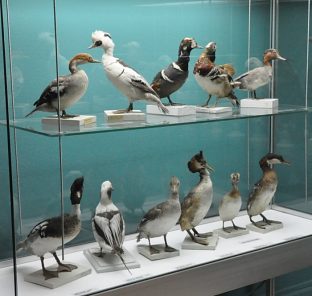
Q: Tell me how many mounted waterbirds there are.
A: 11